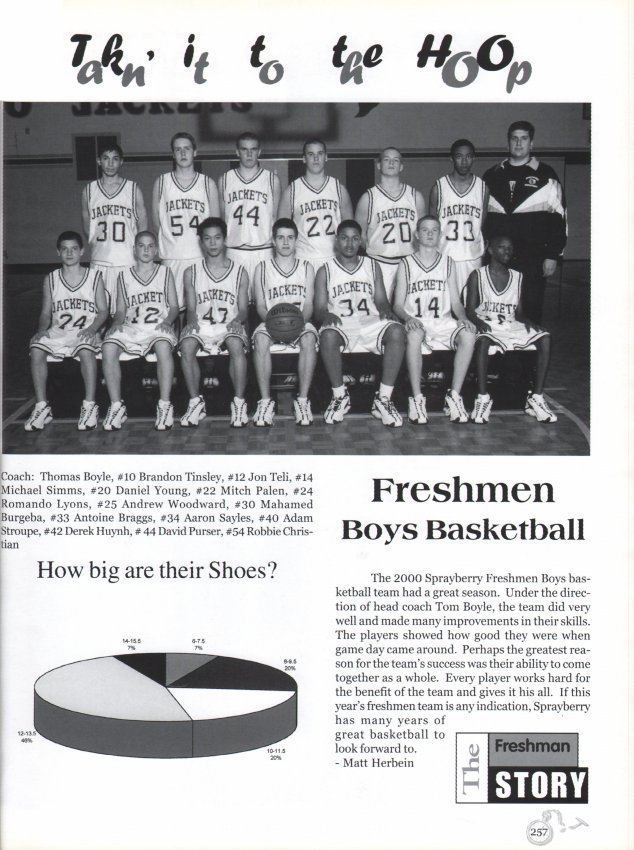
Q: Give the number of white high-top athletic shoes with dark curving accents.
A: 14